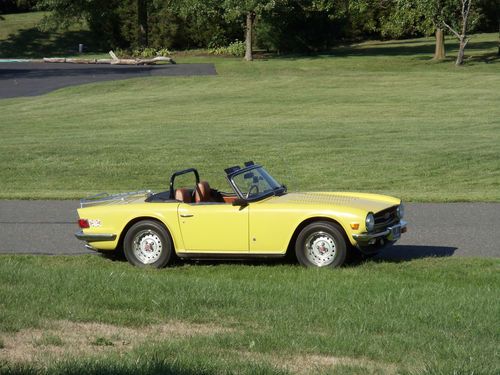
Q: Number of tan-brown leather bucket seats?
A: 2